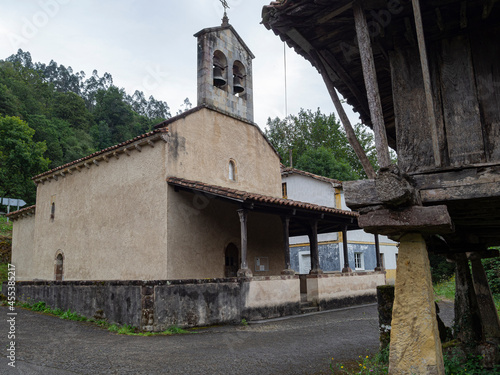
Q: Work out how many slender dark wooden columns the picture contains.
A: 5